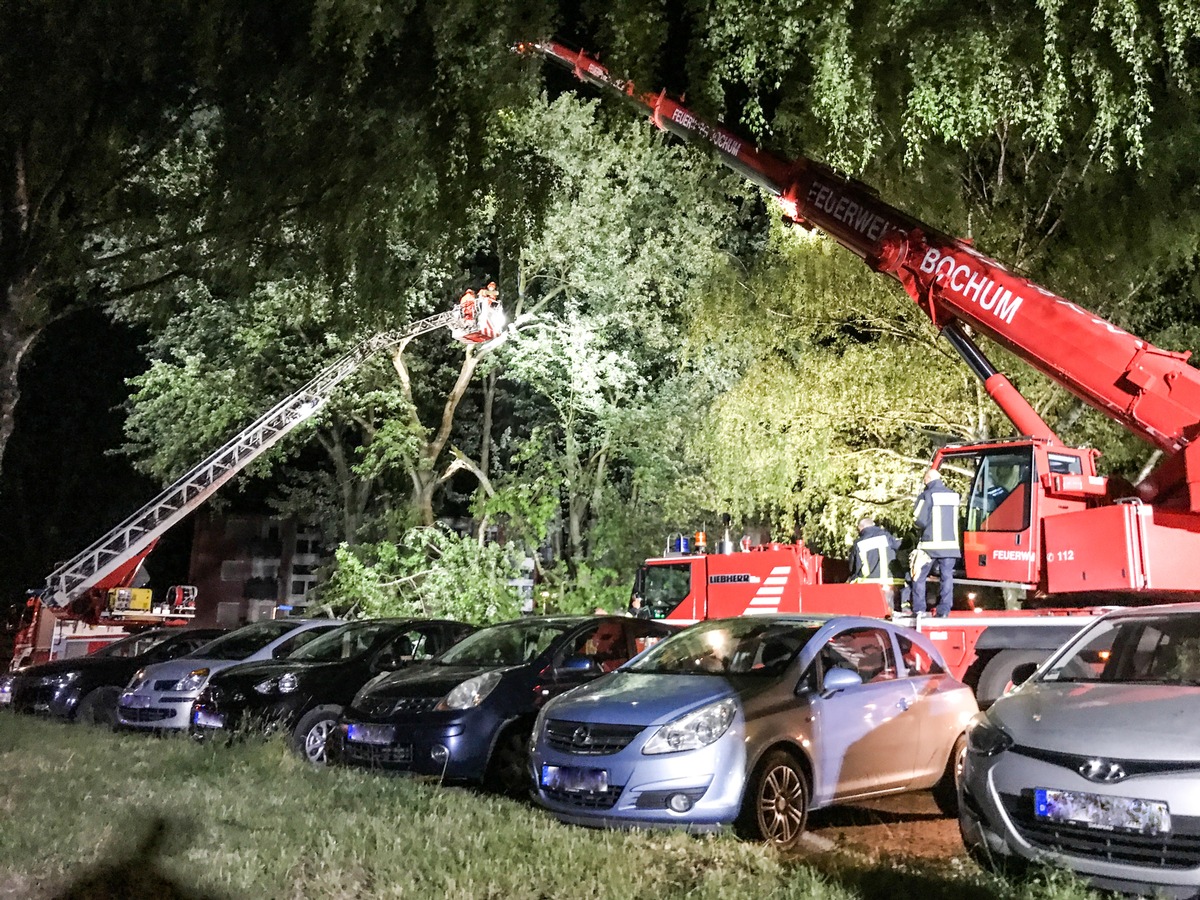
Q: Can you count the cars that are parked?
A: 6